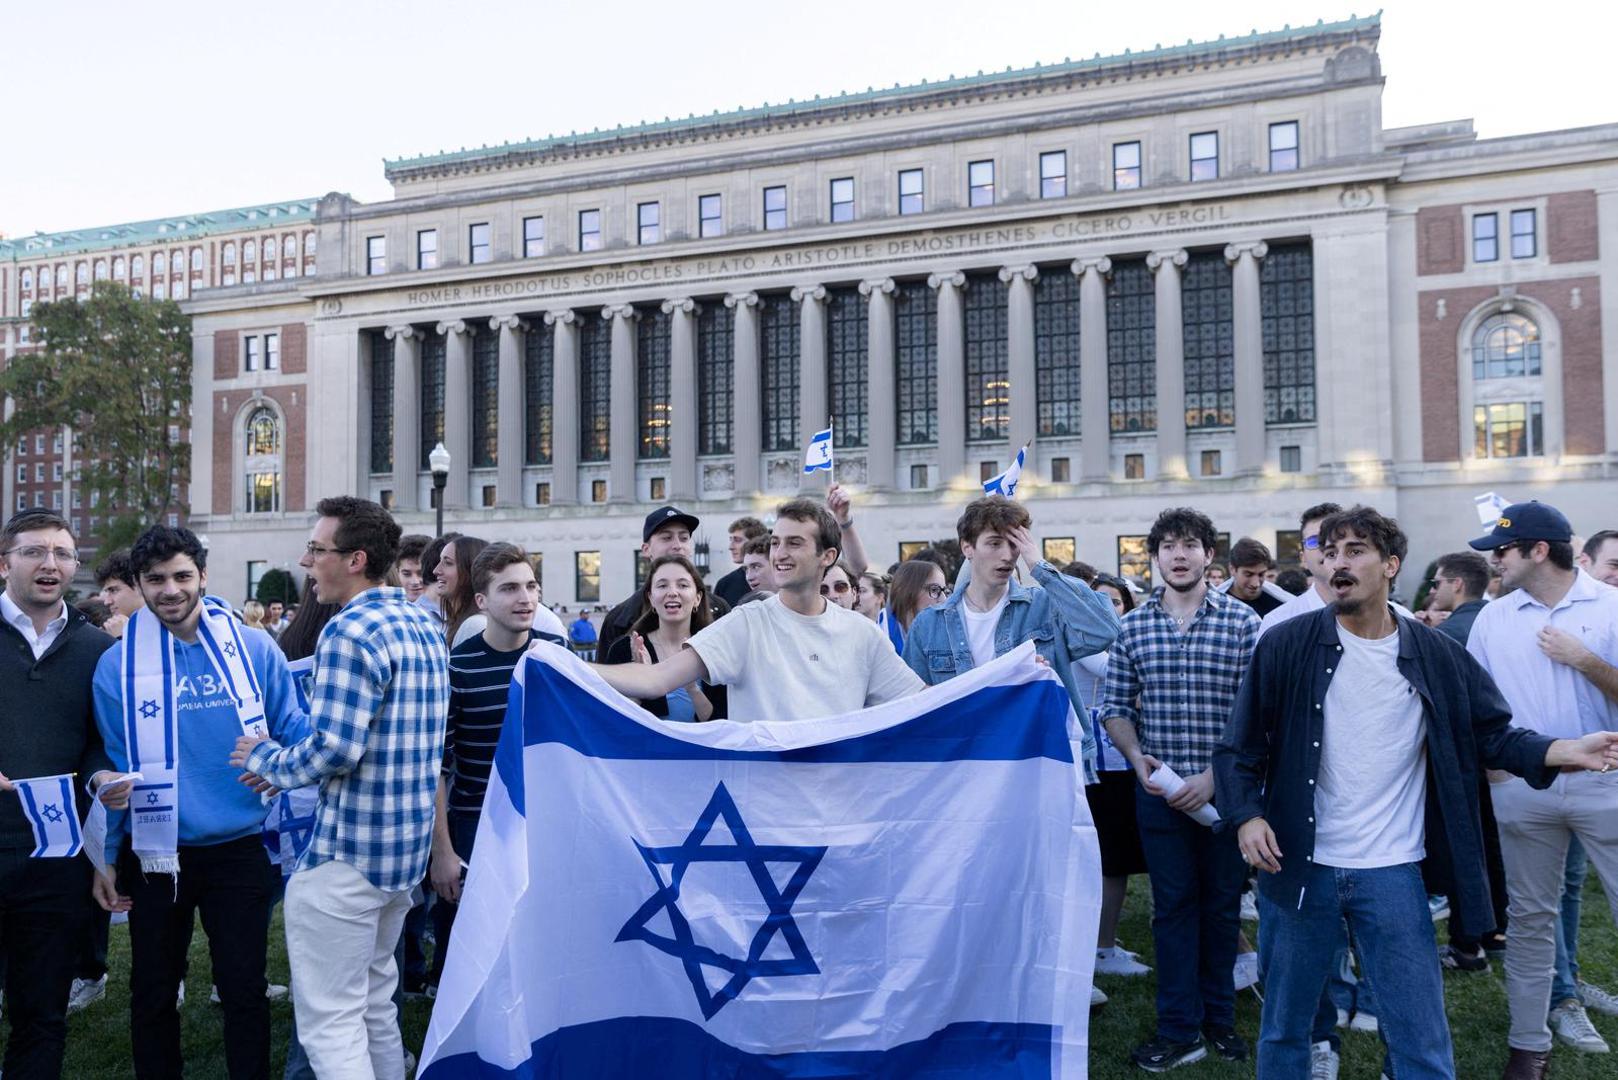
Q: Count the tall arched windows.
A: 2